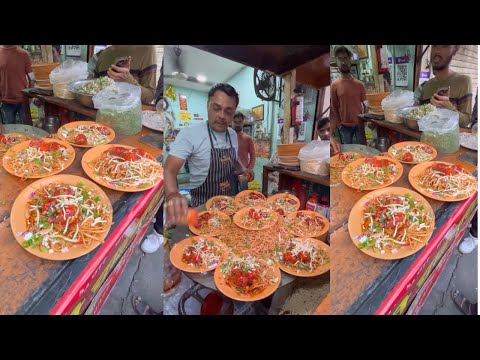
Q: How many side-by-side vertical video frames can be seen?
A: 3